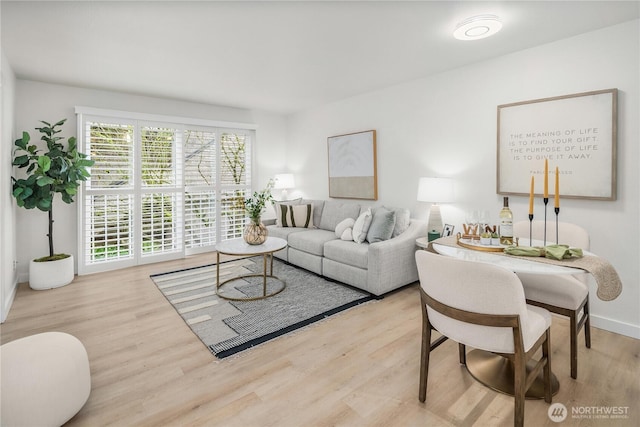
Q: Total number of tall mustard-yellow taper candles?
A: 3